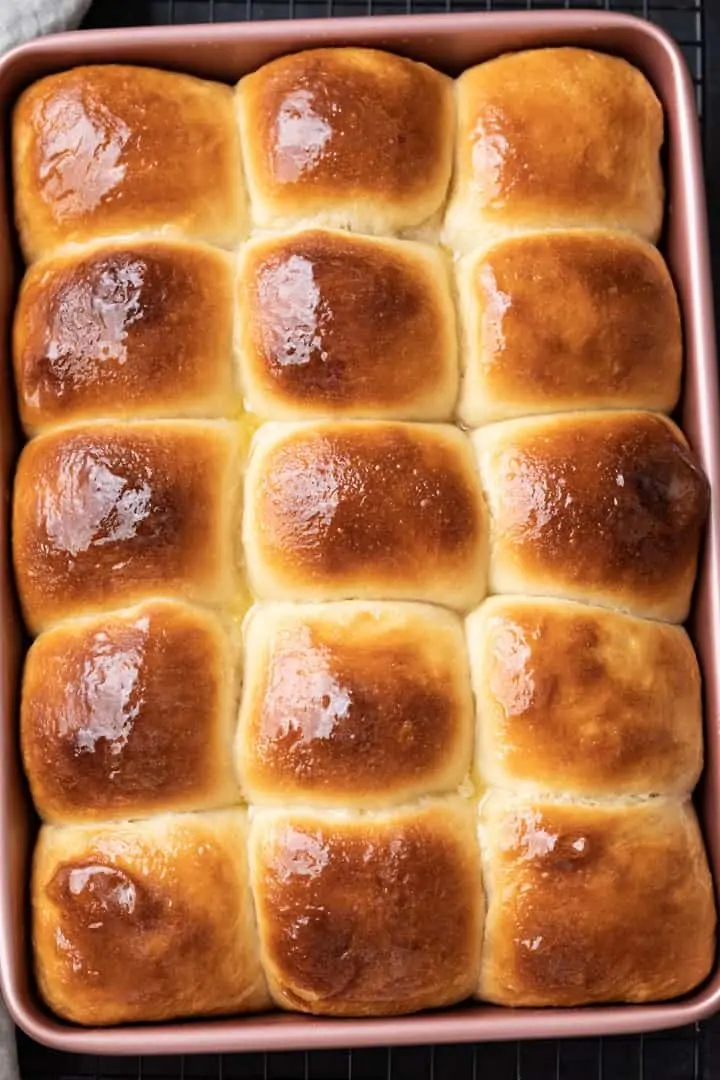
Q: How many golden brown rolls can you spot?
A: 15